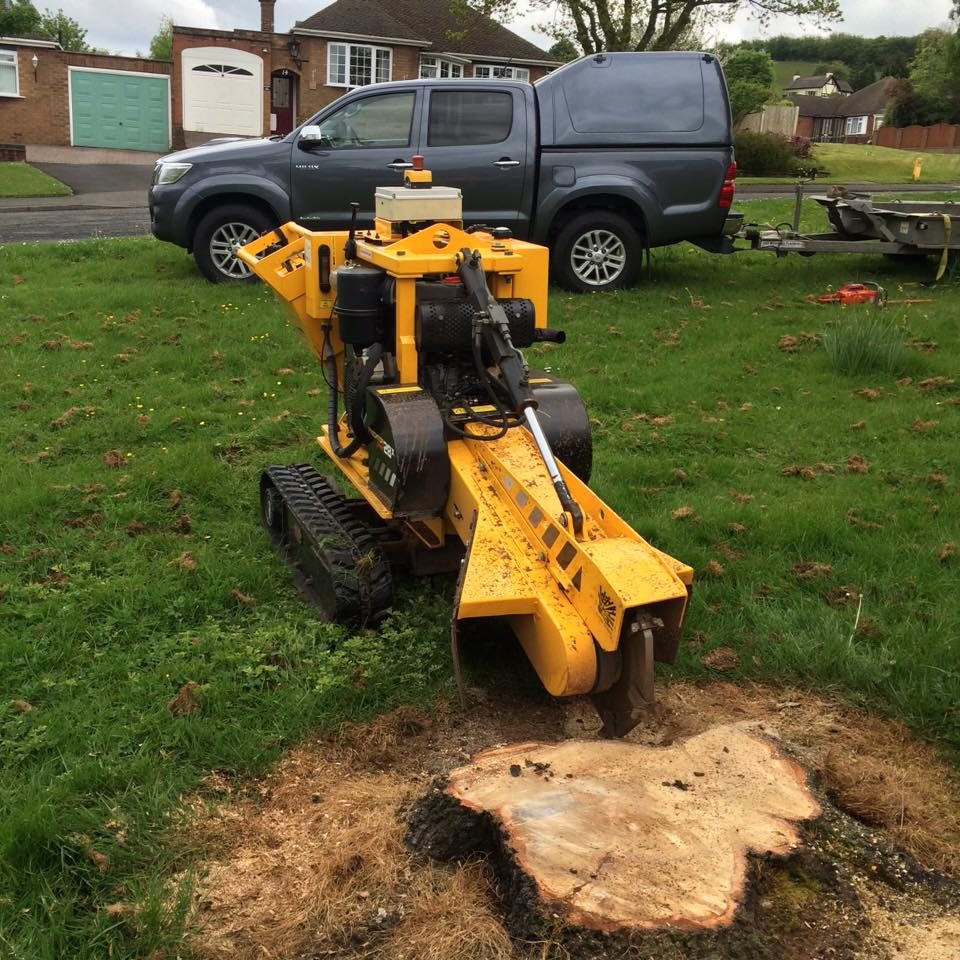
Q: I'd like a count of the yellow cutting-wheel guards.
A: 1